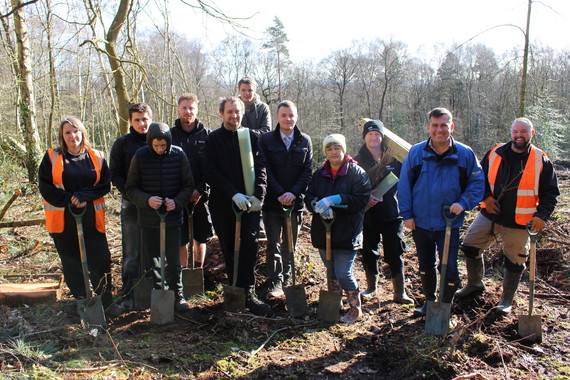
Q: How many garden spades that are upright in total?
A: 9